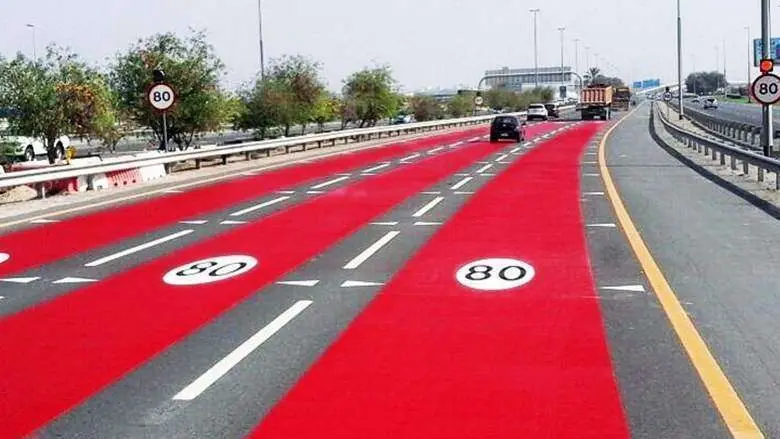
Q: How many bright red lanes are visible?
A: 3